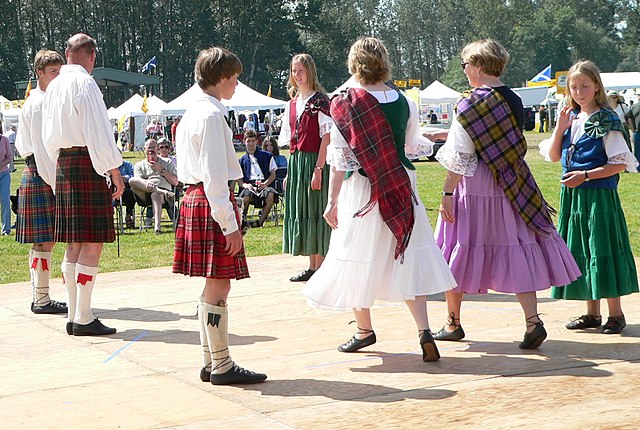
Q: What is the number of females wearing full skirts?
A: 4